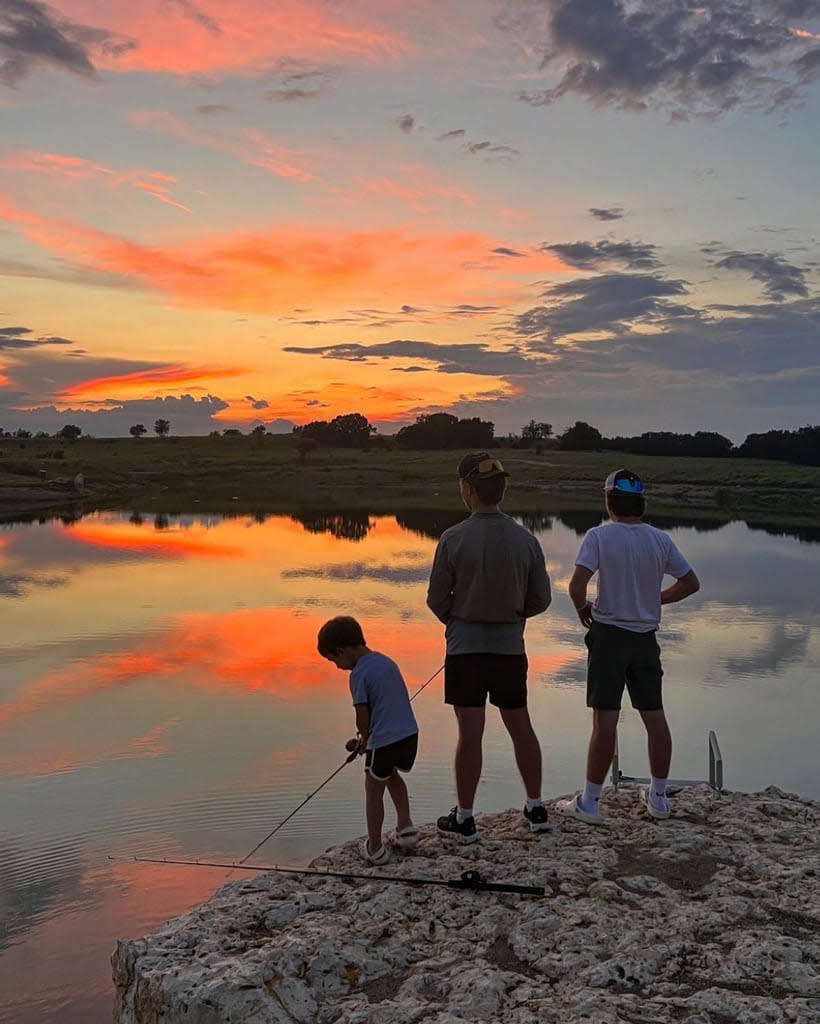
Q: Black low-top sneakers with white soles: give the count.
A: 2